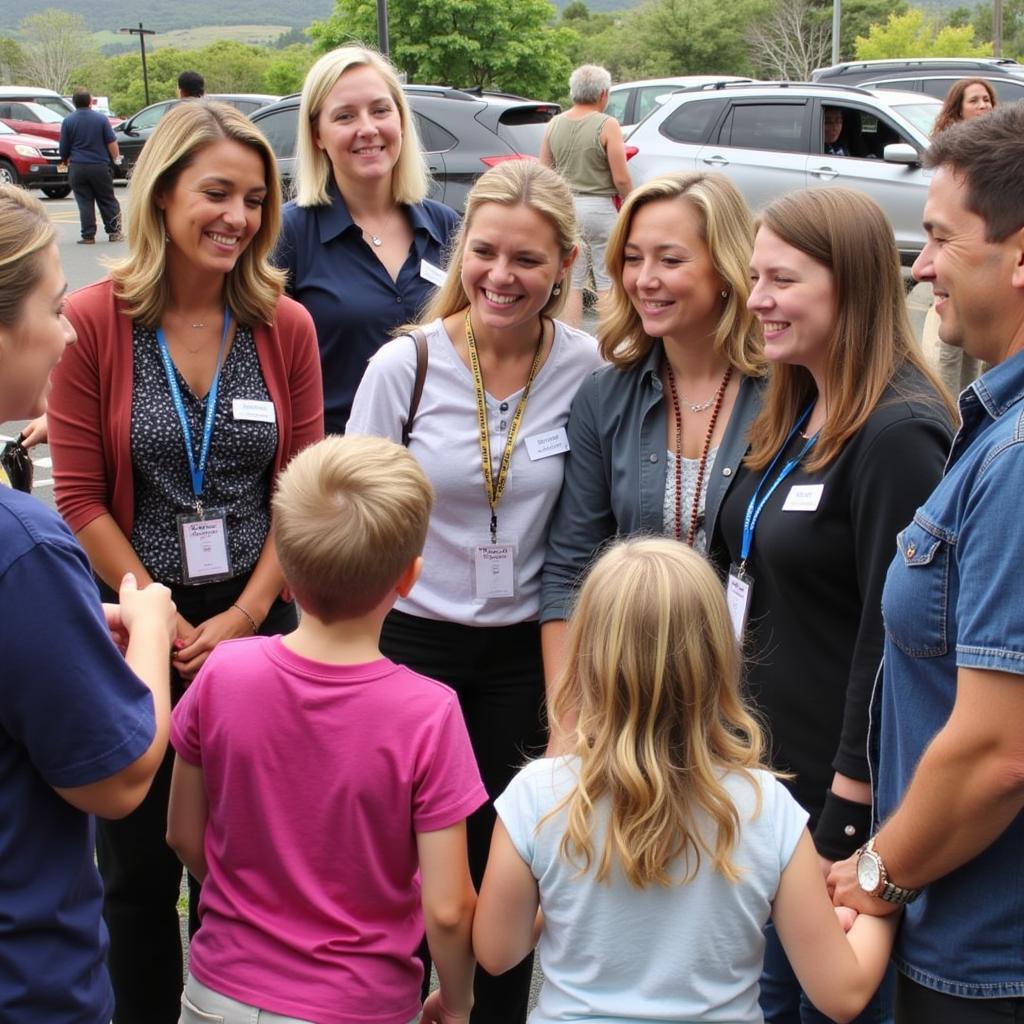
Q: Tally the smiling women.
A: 6